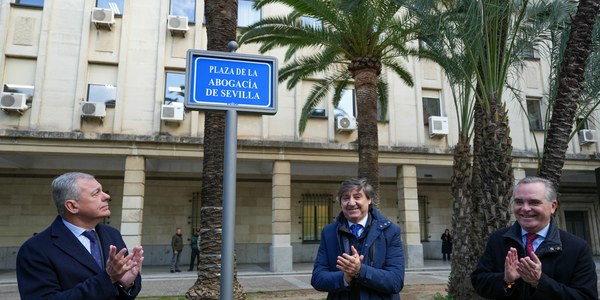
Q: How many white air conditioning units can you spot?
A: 8